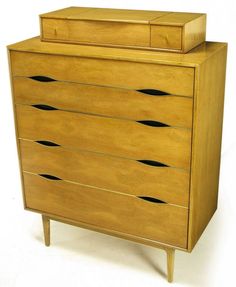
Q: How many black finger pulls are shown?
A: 8